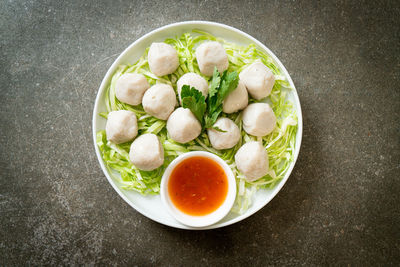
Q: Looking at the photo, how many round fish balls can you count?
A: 13